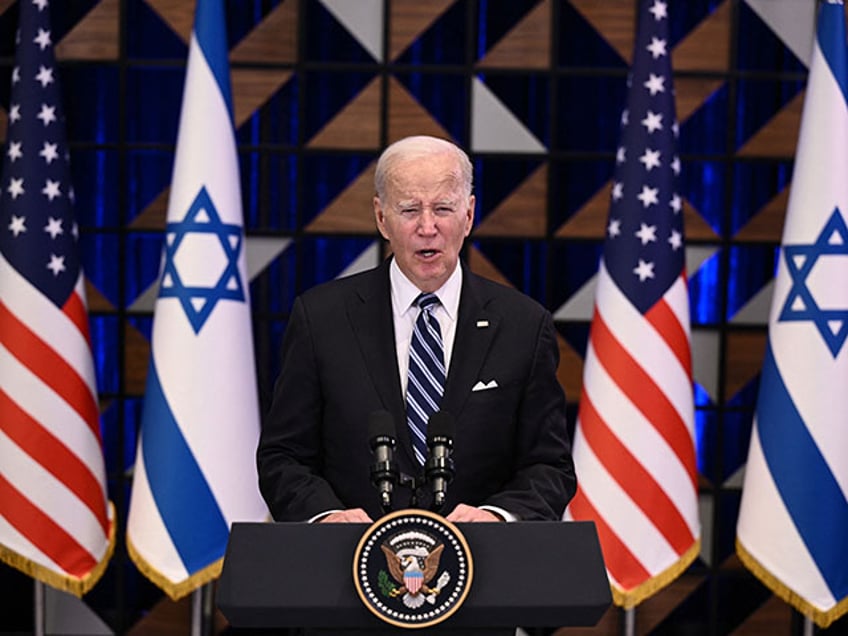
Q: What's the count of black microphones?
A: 2